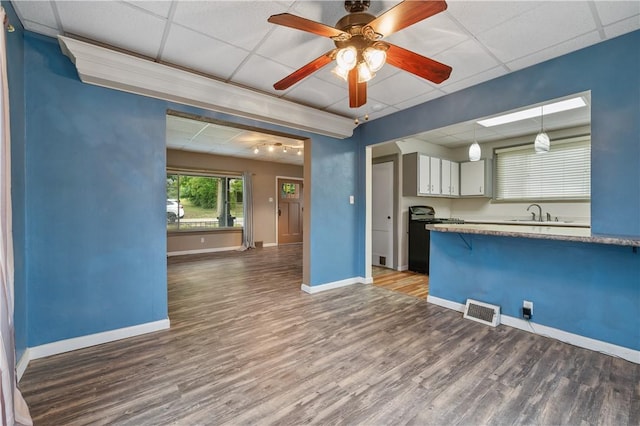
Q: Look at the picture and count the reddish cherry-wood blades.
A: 5